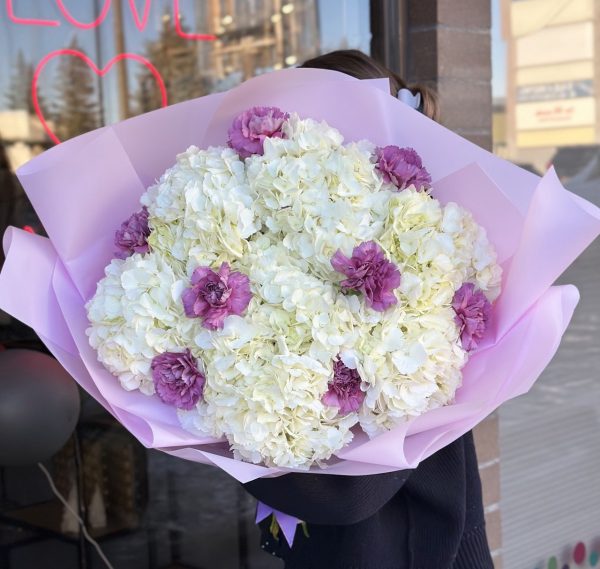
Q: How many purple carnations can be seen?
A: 8